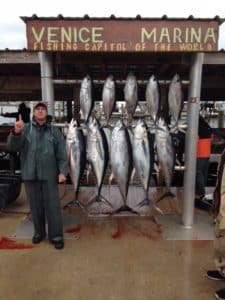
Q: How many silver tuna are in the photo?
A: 10